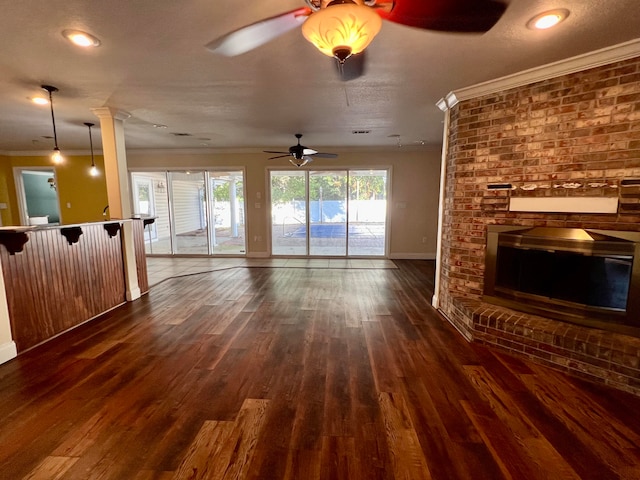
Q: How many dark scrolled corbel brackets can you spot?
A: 4